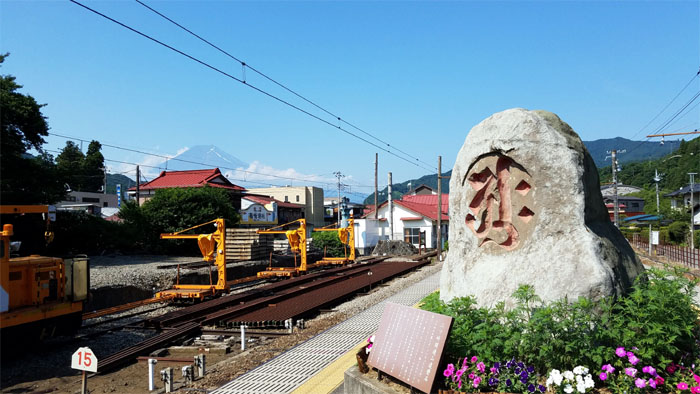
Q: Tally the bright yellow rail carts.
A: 3